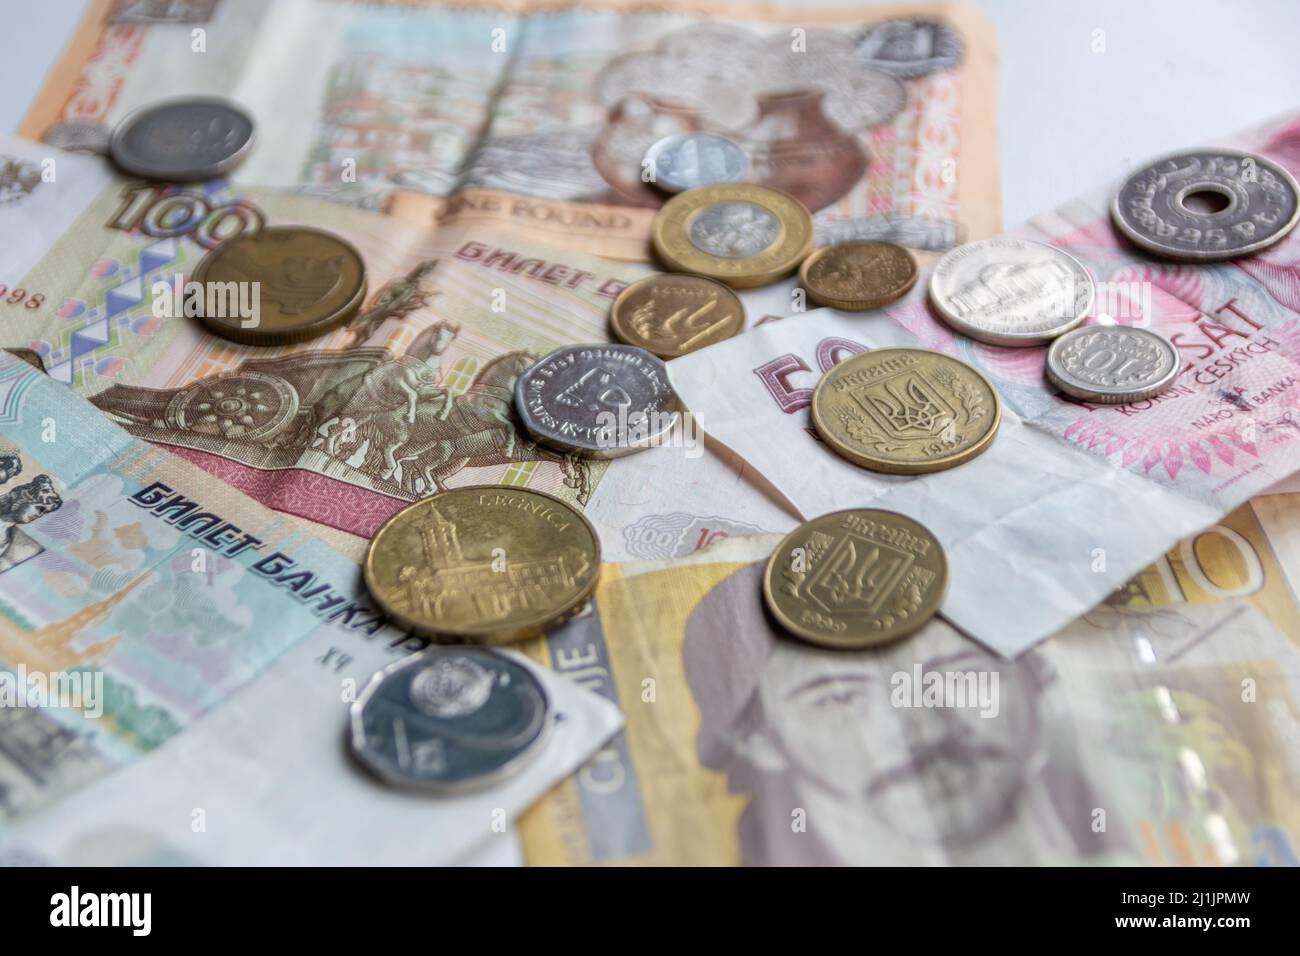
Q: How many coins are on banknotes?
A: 14